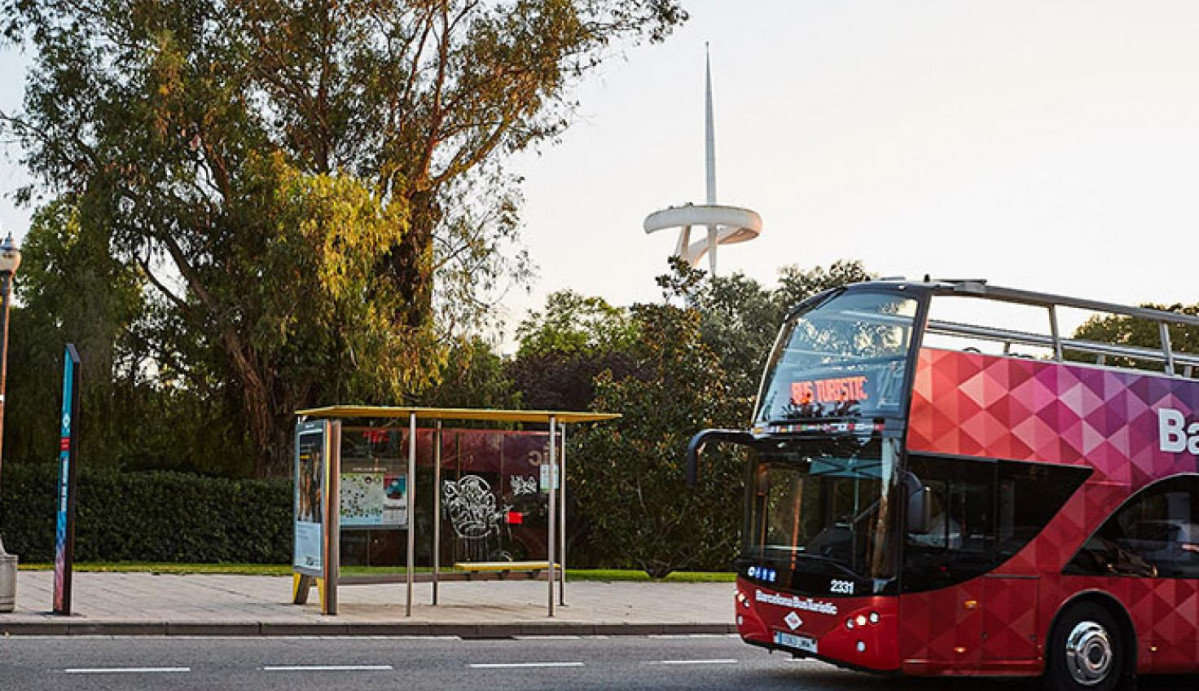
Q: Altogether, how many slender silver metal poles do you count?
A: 4